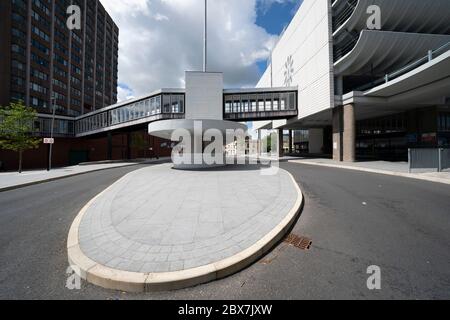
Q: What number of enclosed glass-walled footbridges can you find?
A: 2